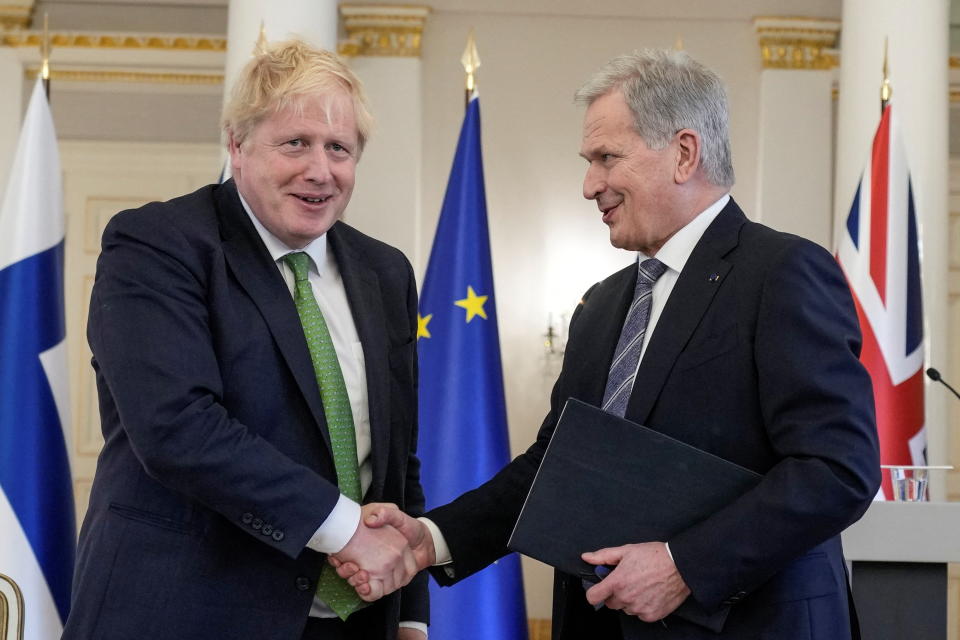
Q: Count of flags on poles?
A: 3